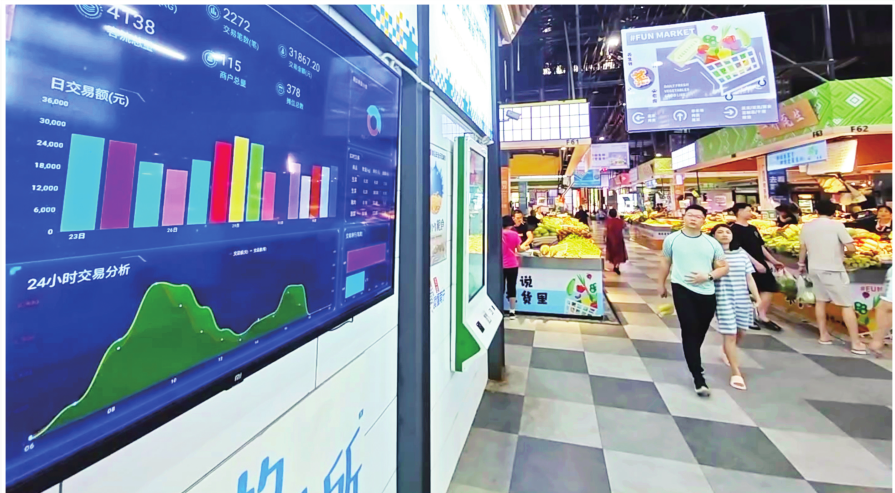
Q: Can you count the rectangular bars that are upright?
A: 14